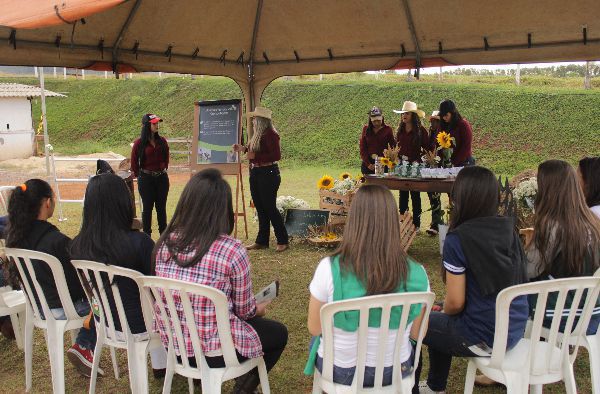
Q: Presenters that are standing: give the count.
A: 6